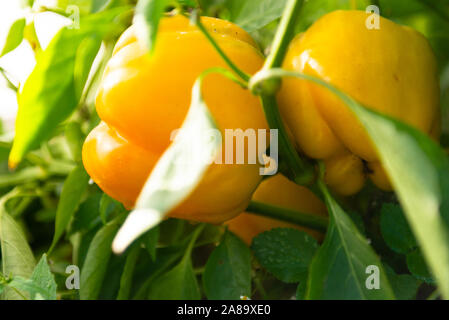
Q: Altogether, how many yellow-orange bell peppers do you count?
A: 3